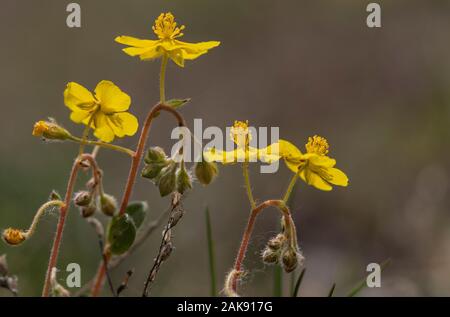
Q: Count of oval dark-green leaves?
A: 2